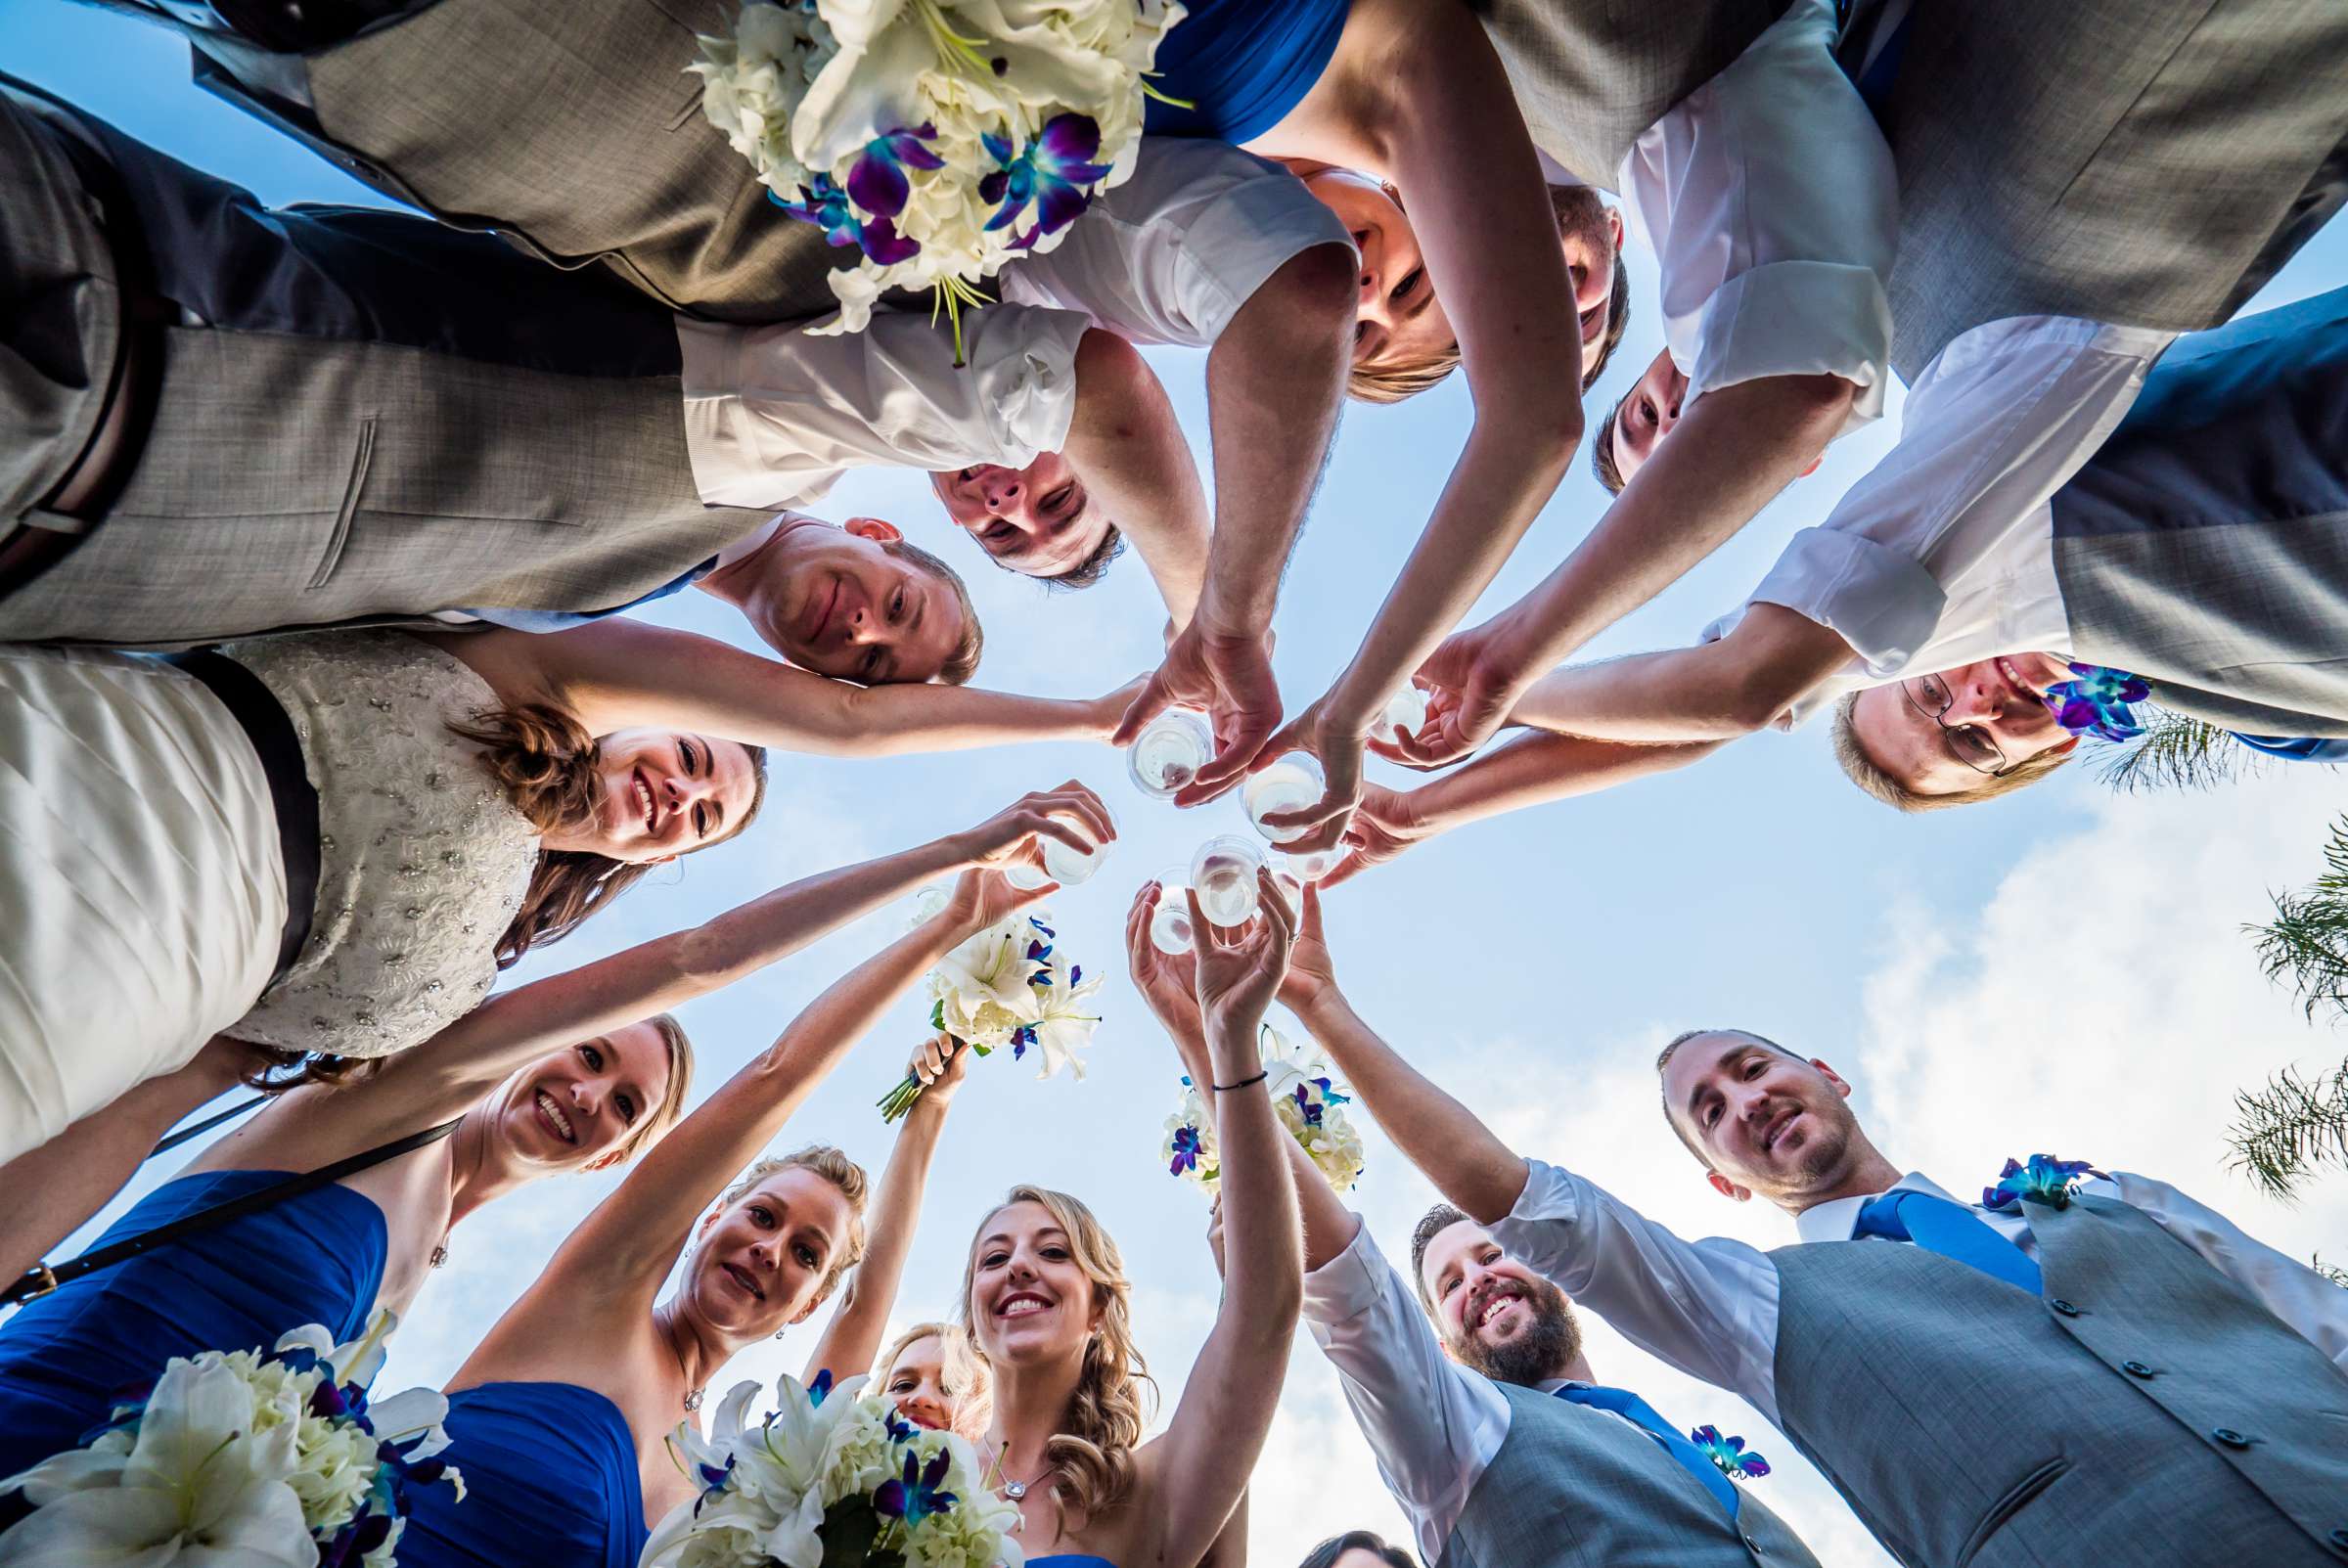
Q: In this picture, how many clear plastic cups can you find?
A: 9